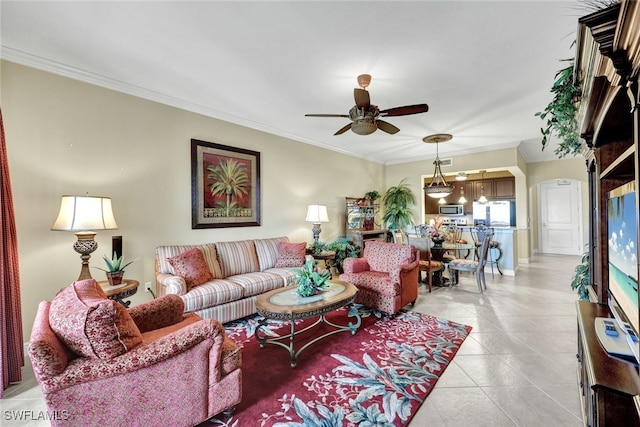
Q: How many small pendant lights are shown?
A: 3